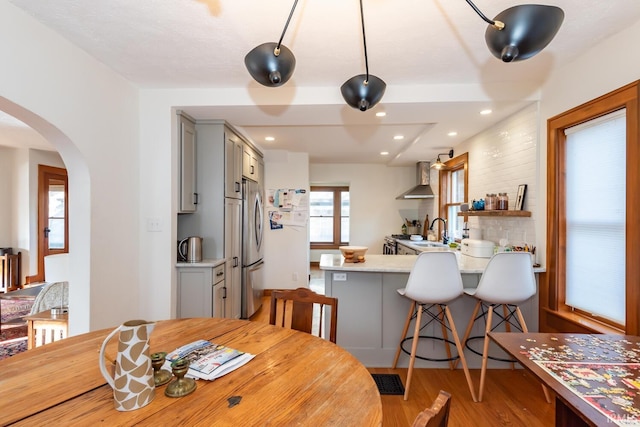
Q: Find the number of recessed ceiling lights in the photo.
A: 6